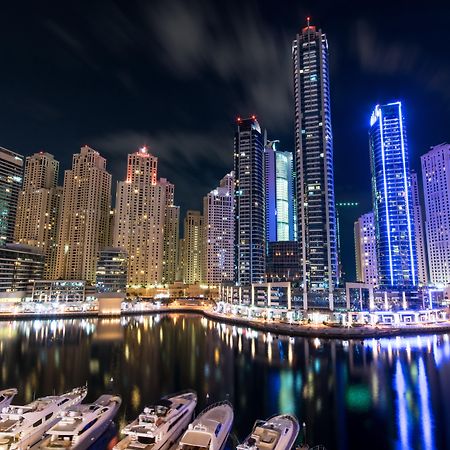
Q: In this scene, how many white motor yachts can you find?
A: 6